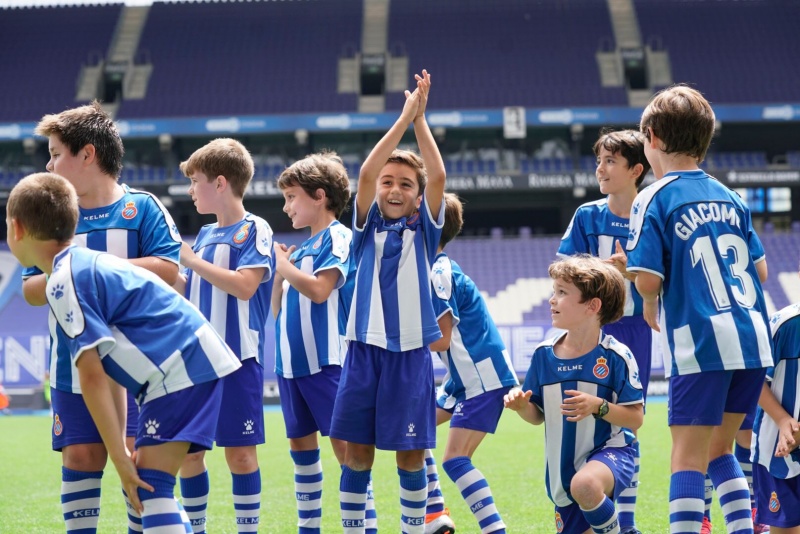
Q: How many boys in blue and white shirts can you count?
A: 10